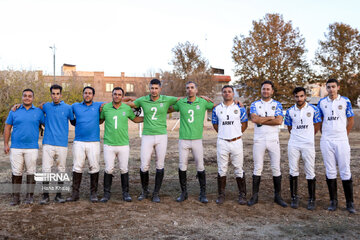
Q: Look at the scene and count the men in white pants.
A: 10